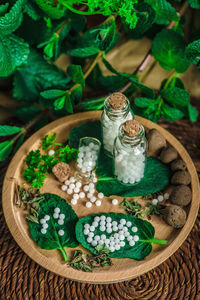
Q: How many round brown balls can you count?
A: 6